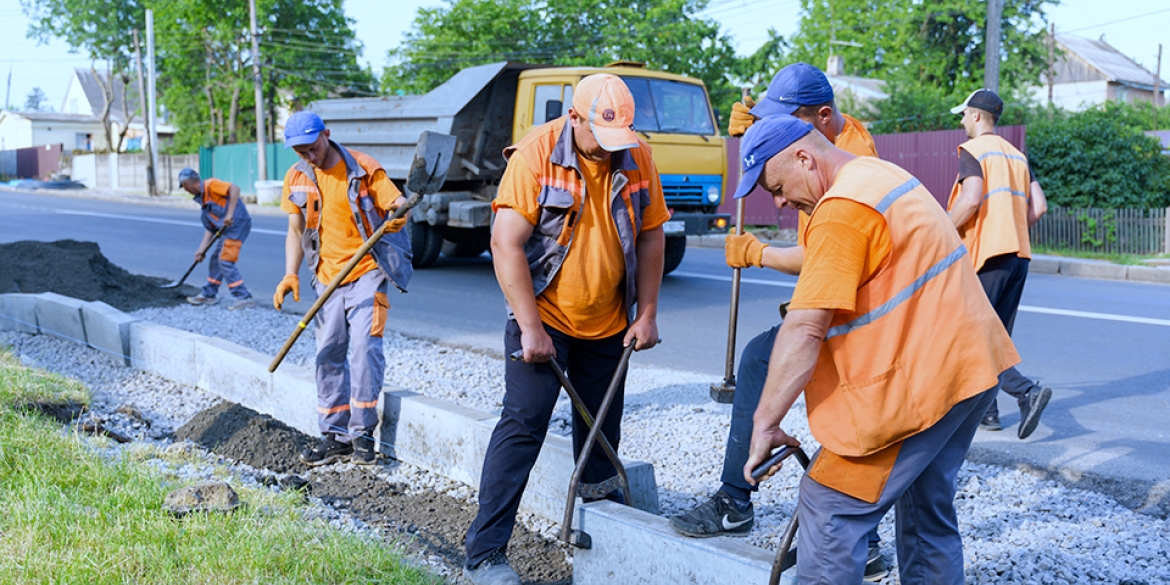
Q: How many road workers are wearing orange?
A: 6